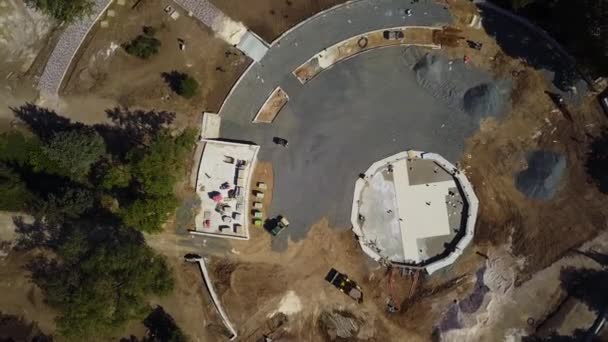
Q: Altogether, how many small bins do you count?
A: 5